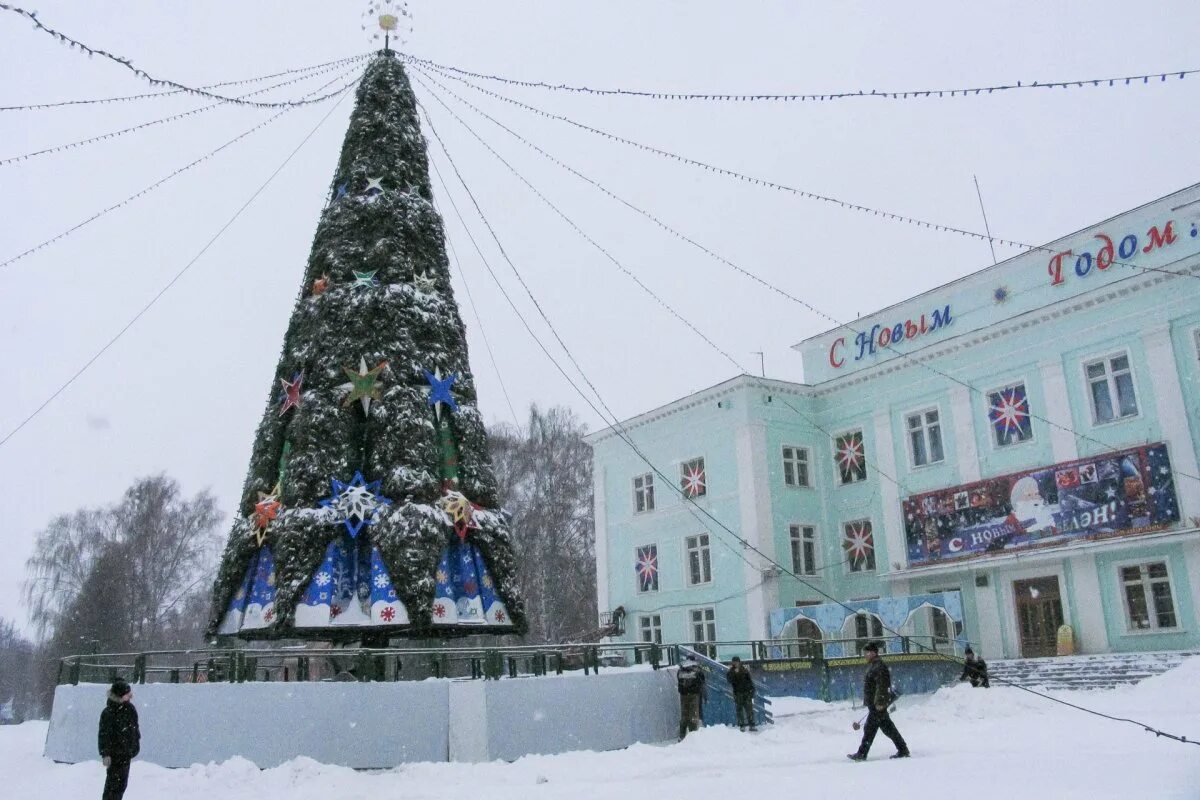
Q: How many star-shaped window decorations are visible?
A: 5